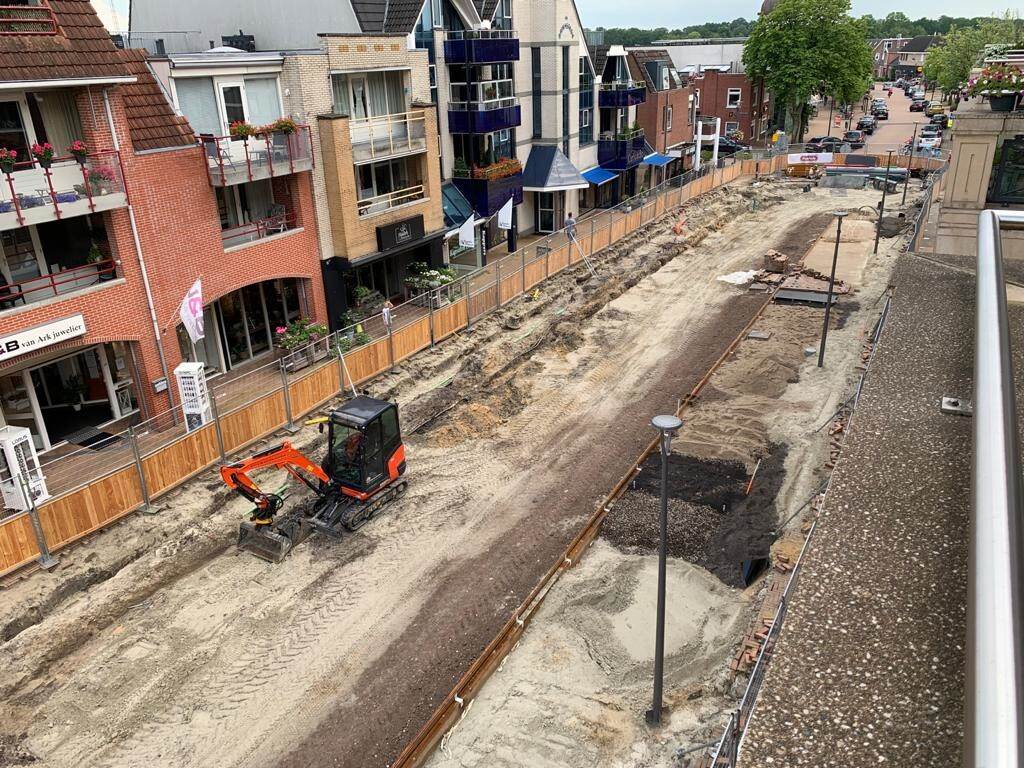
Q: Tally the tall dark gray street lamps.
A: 4